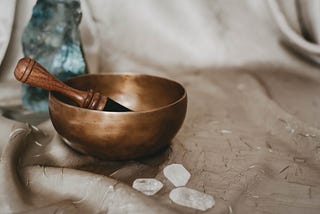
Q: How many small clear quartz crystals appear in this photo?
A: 3